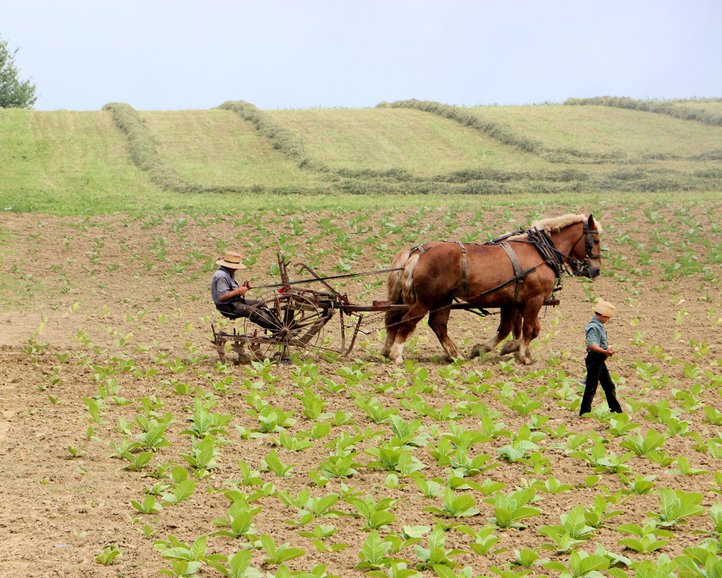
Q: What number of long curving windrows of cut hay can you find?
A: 4